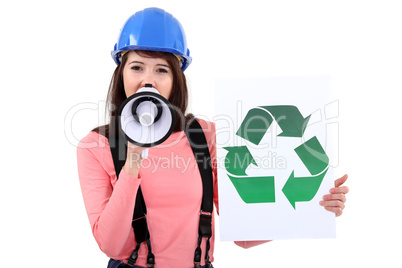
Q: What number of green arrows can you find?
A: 3